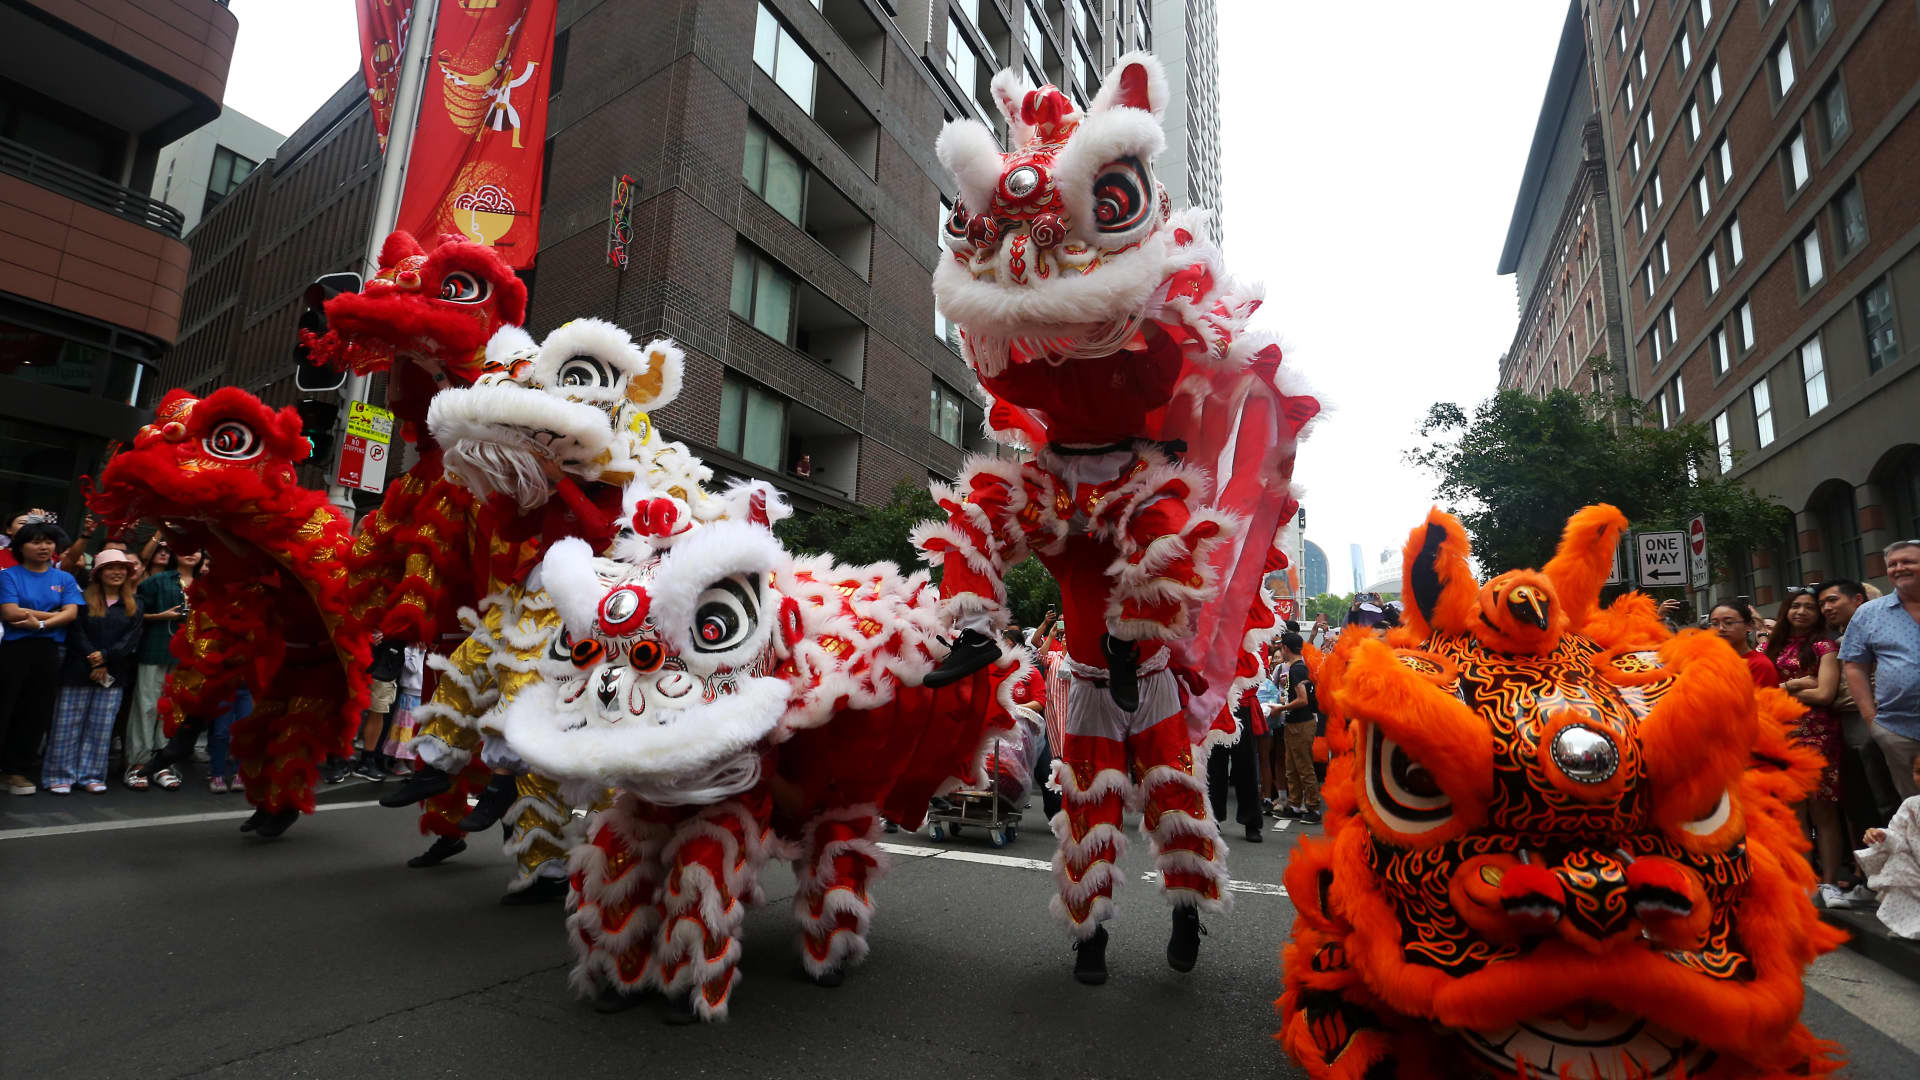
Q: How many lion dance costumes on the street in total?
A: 6